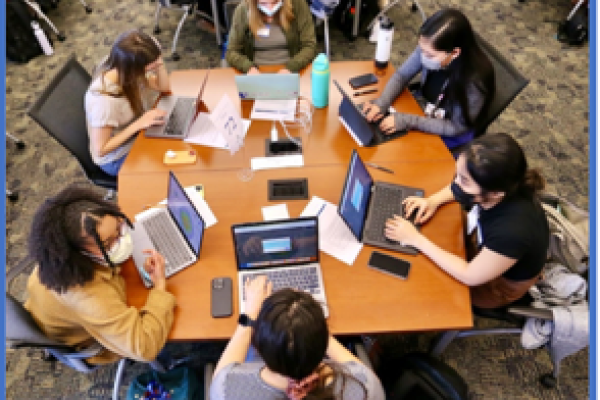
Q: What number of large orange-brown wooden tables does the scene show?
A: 1